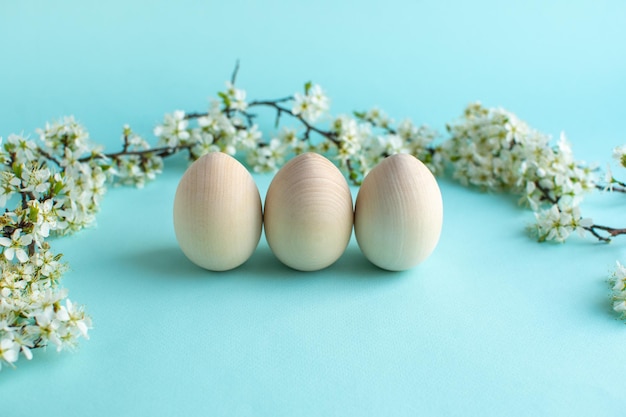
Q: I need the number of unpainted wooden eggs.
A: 3